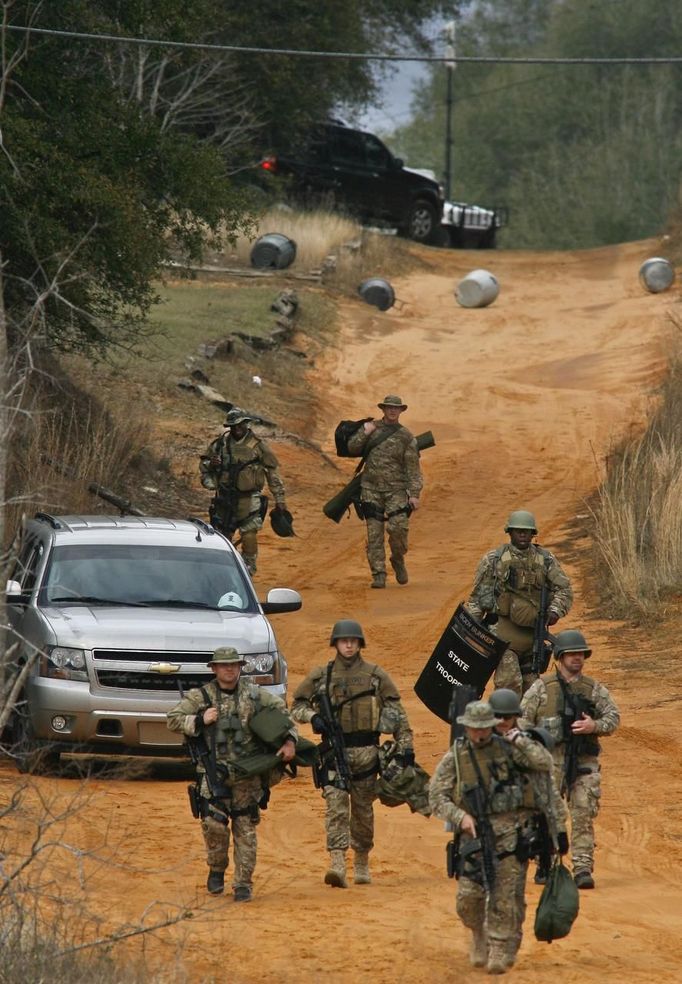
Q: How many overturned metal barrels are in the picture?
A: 4